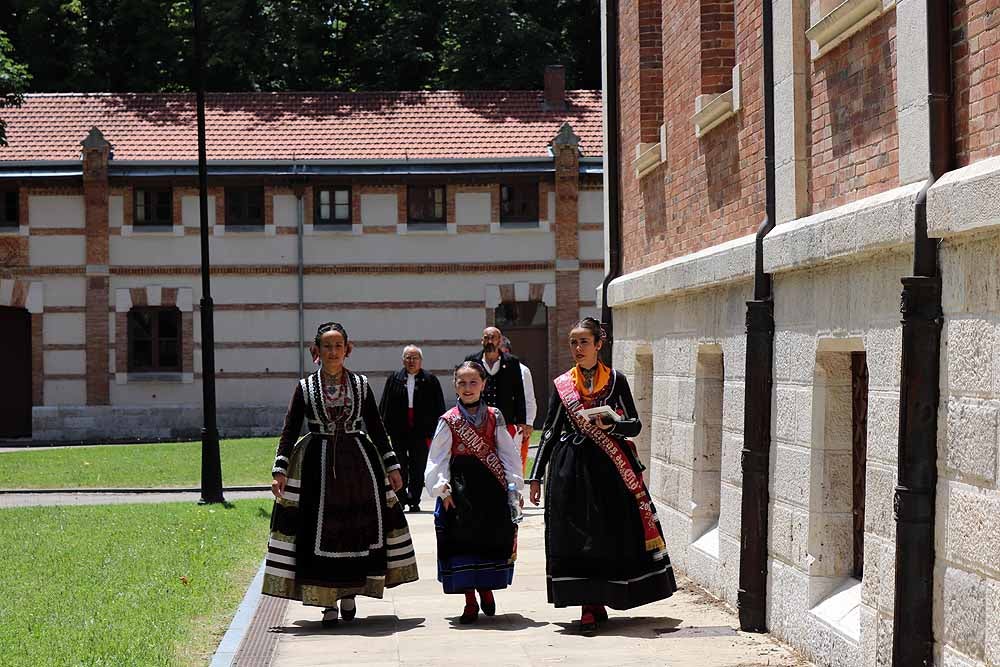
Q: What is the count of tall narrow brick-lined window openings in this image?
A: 2